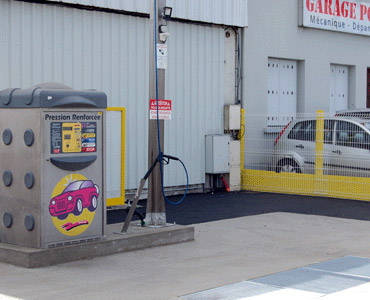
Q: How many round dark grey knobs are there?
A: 6